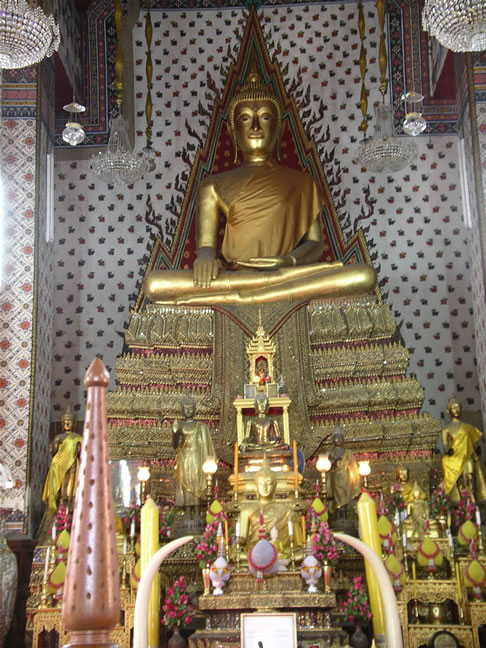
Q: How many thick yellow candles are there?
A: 2